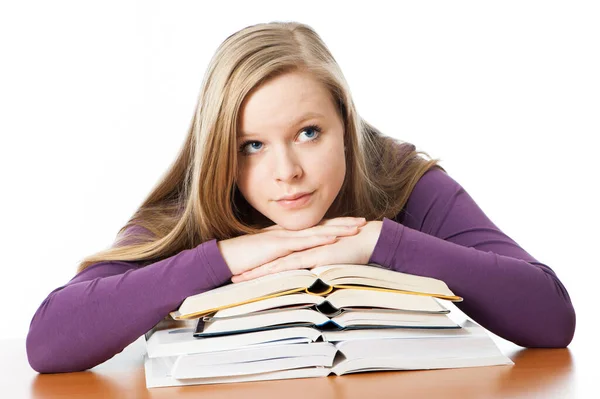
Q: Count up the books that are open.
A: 5